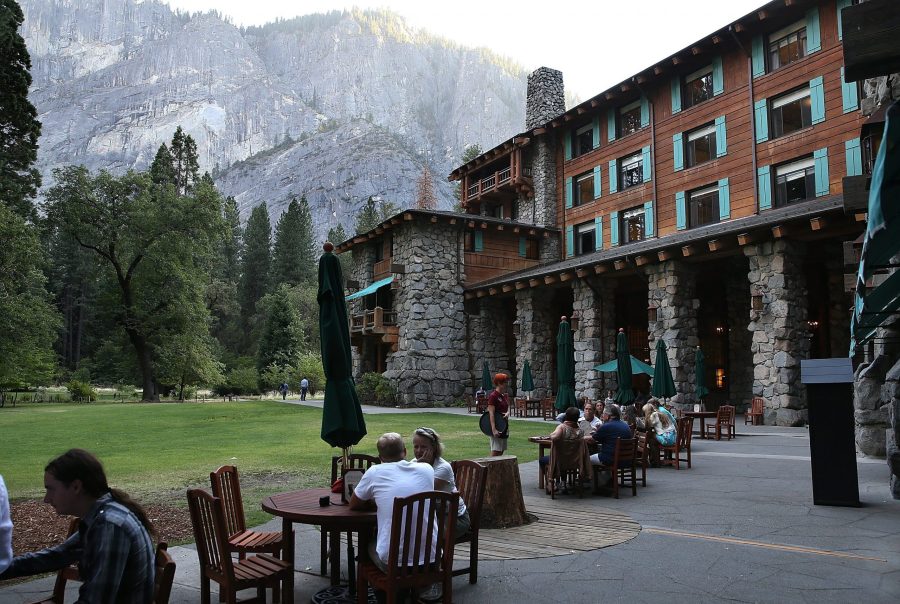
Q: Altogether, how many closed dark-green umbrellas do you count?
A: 7